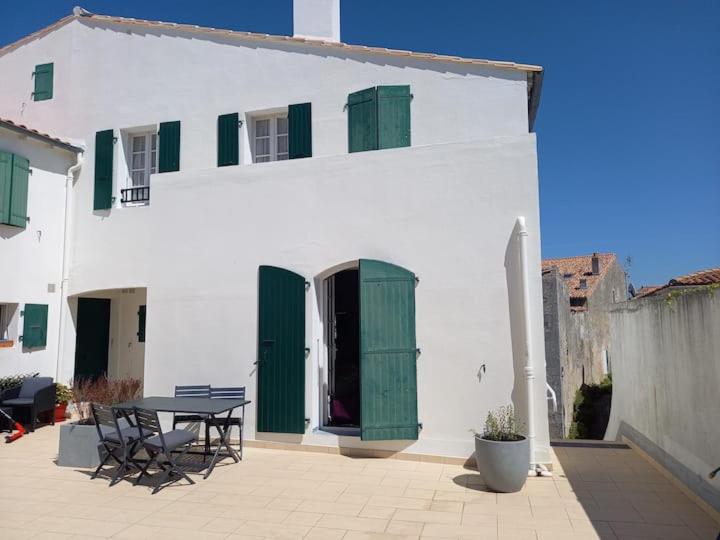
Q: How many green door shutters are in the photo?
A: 2